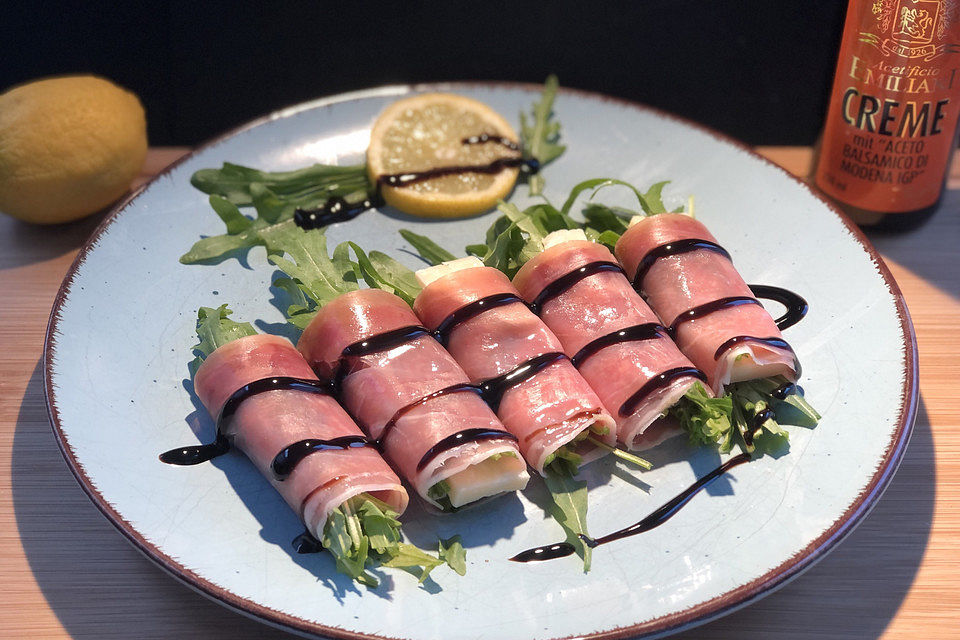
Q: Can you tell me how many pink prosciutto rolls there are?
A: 5